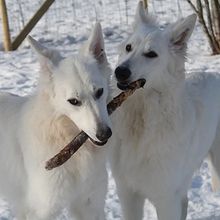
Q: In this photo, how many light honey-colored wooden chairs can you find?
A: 0